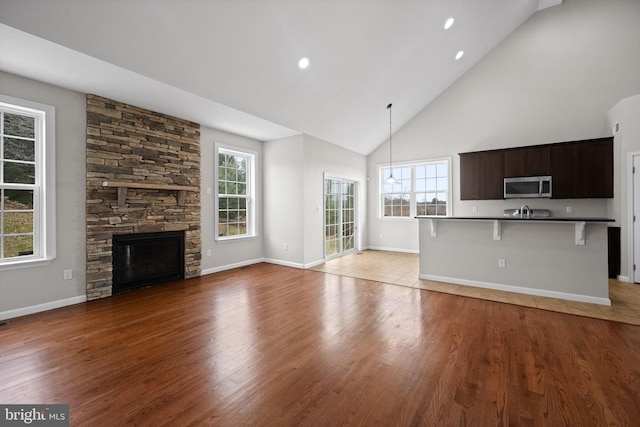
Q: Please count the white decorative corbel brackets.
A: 3